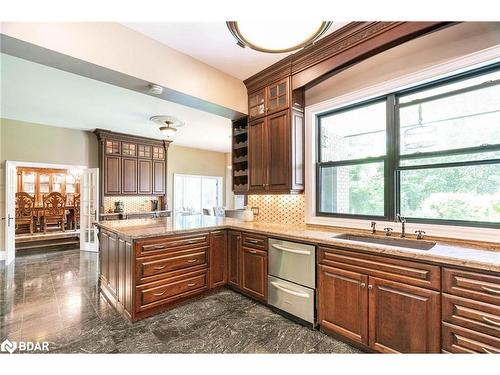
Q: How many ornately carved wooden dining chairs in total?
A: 3